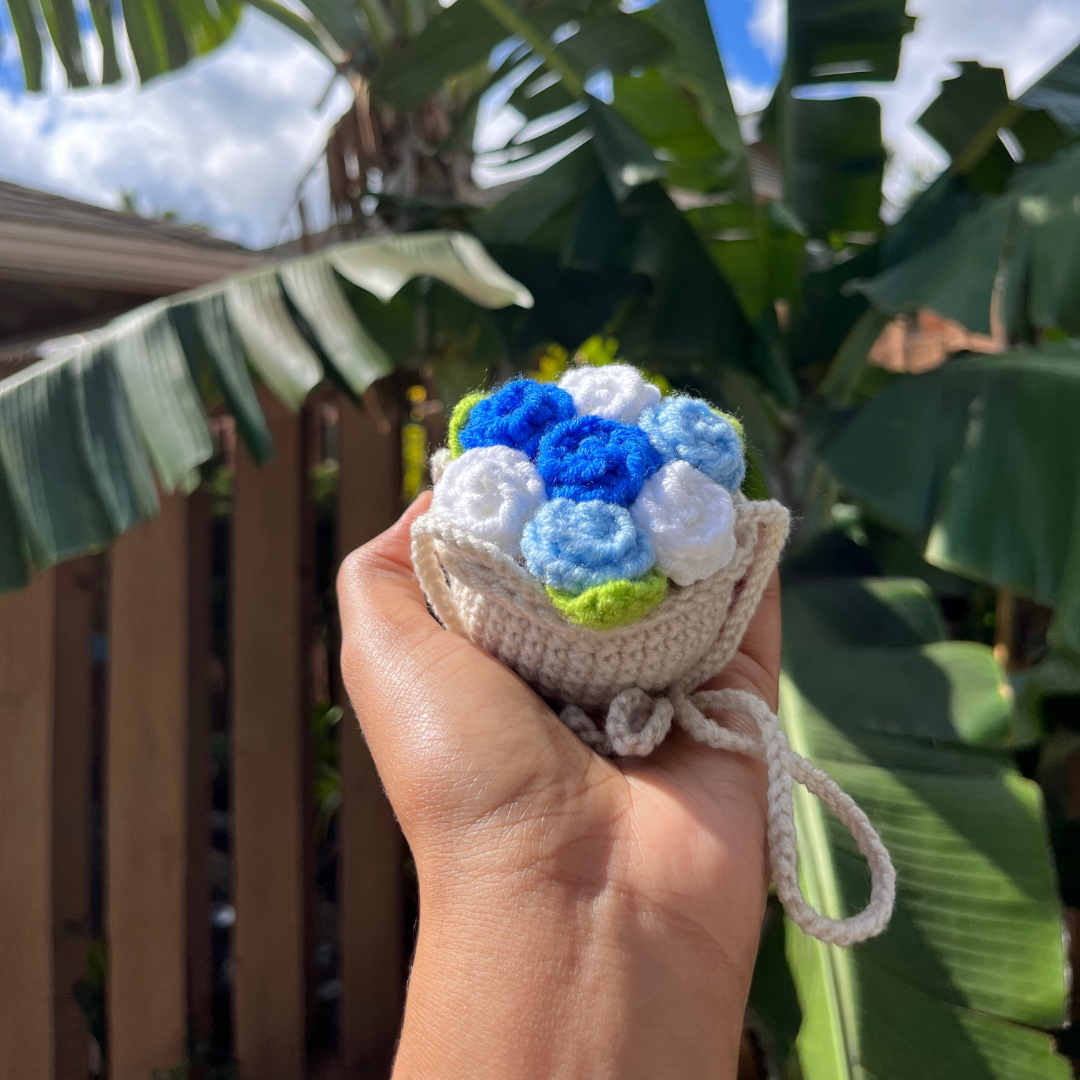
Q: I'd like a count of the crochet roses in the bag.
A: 7